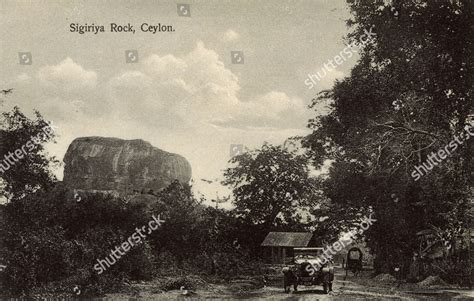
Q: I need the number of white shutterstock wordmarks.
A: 5